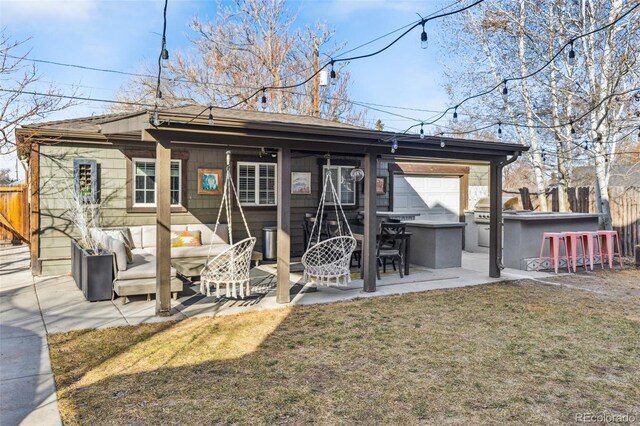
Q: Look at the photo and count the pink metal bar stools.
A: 4